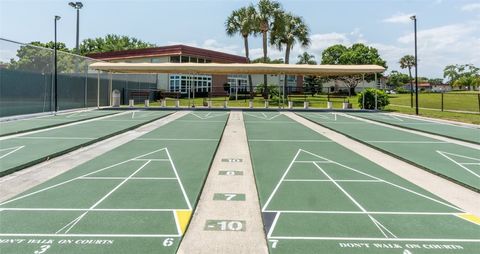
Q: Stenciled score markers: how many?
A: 4